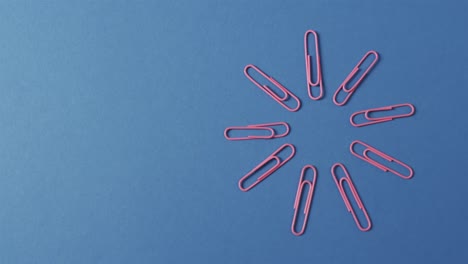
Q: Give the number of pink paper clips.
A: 9